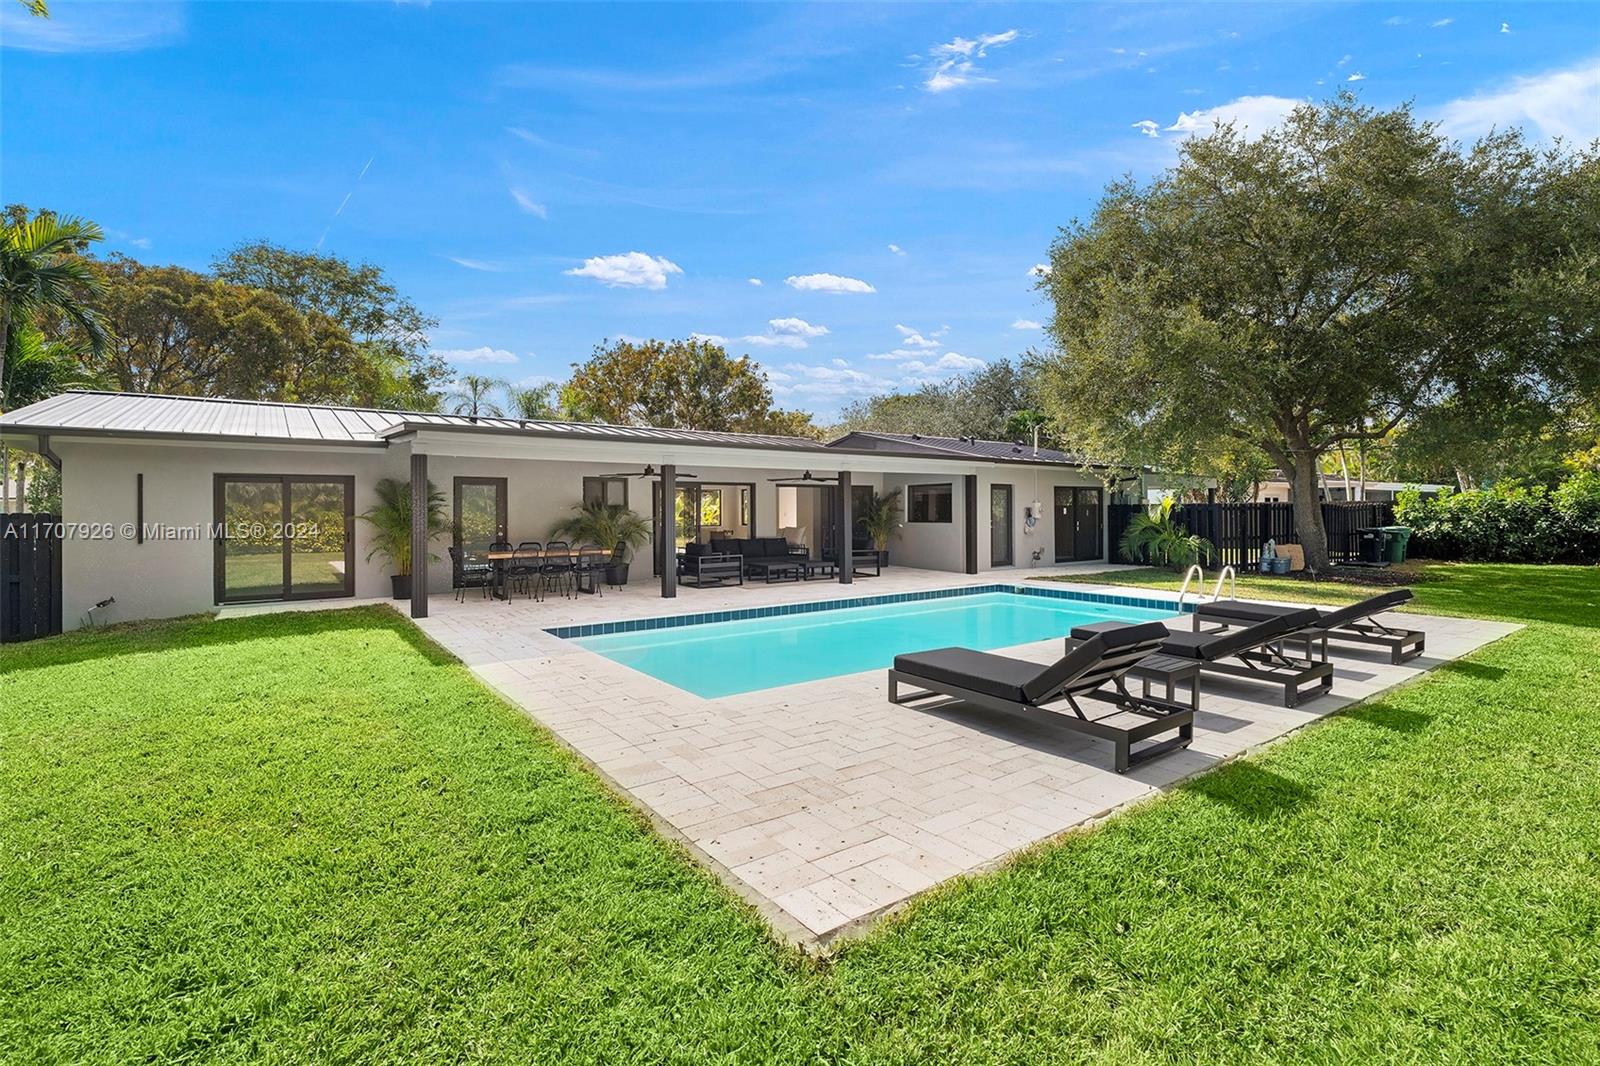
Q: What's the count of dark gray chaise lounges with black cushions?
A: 3